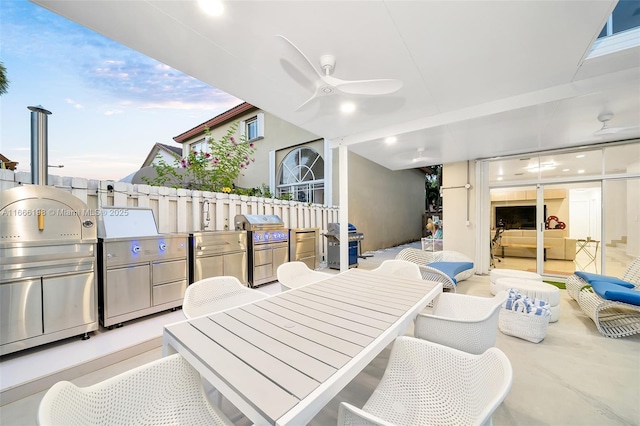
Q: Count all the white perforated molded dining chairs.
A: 6